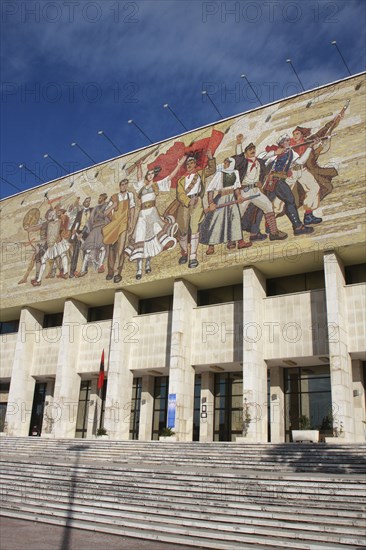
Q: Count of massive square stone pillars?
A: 6